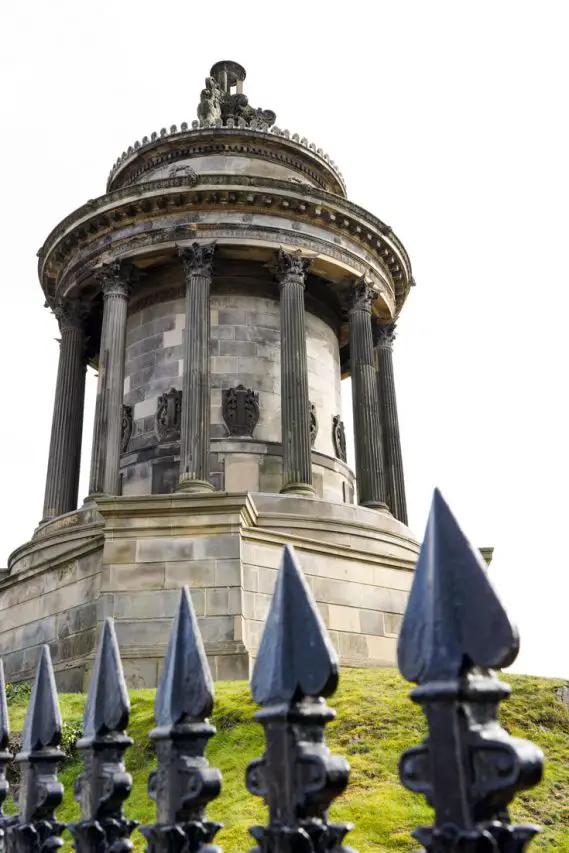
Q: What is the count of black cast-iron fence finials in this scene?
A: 6